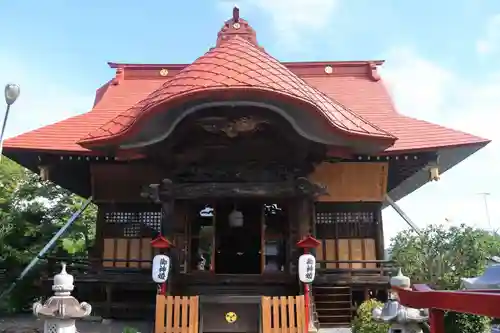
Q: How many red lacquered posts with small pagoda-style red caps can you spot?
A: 2